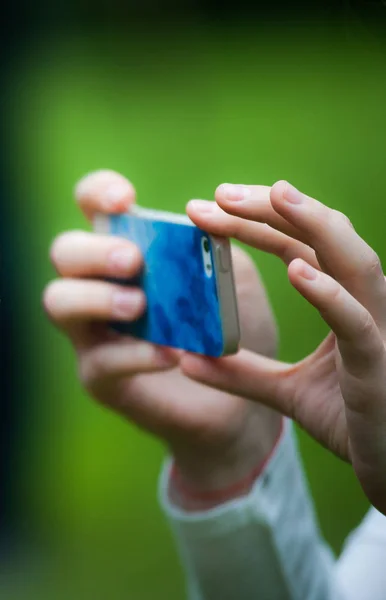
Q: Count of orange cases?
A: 0